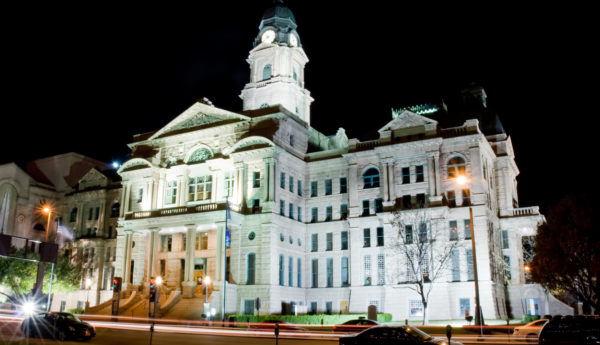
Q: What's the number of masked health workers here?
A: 0